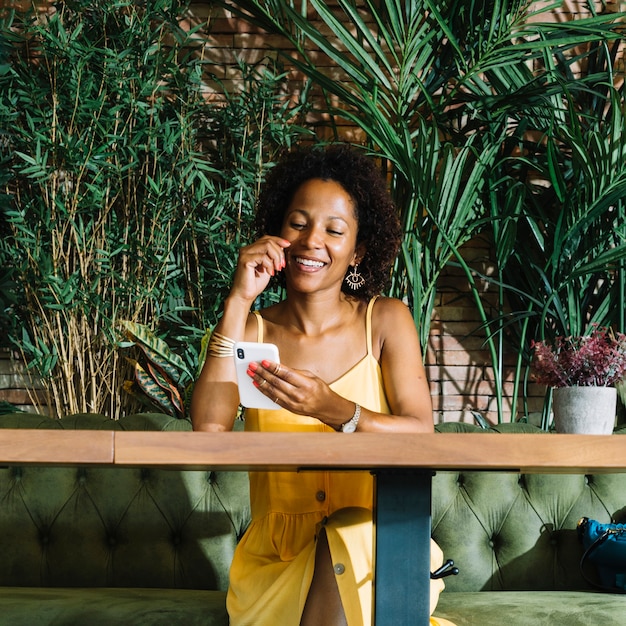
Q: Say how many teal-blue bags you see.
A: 1